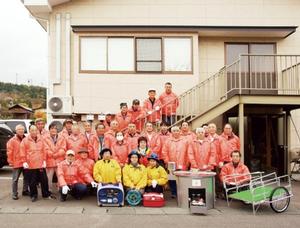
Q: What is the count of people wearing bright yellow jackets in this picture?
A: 3